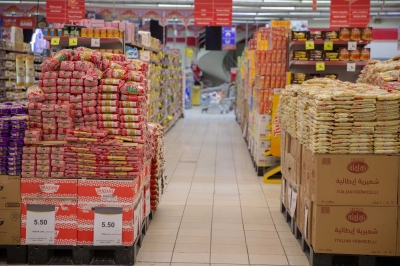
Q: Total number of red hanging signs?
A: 3